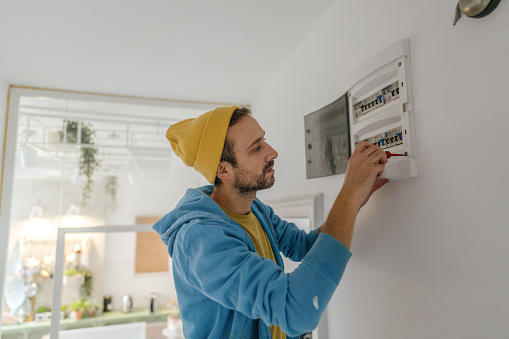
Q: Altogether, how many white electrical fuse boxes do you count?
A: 1